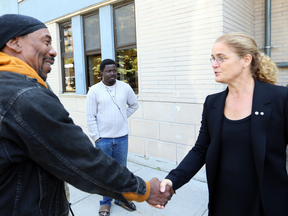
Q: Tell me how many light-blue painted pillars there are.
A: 2